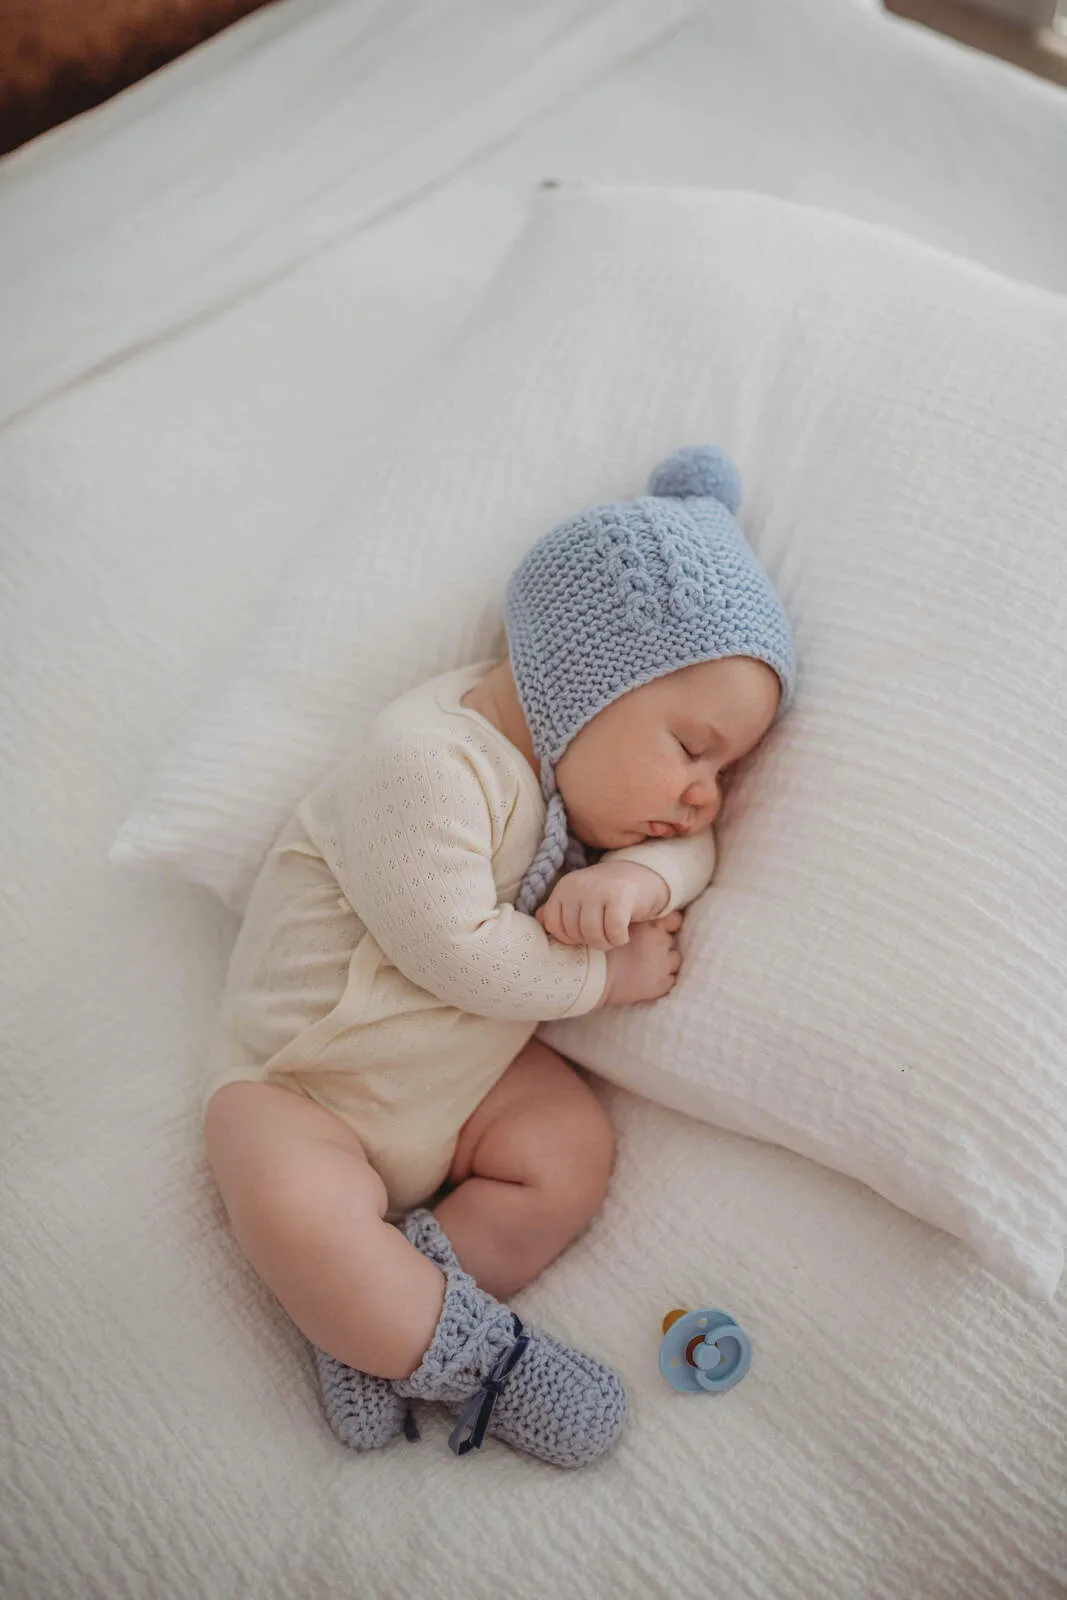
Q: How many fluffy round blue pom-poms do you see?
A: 1